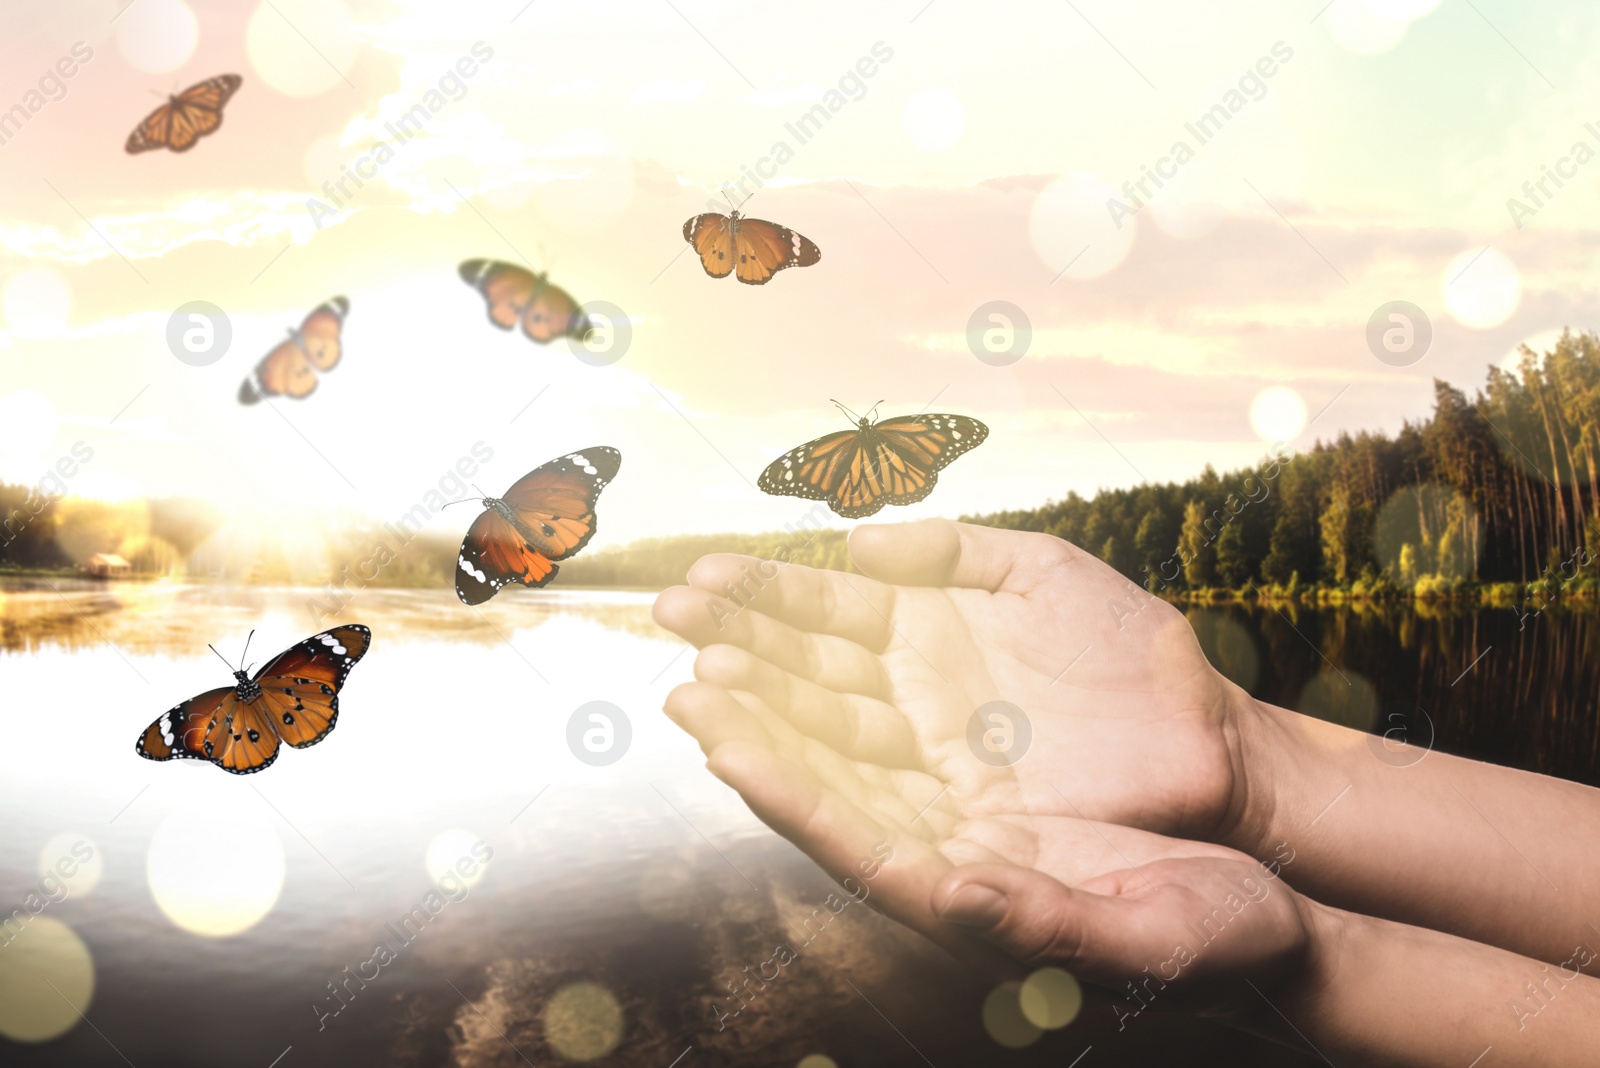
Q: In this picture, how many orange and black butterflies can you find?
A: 7